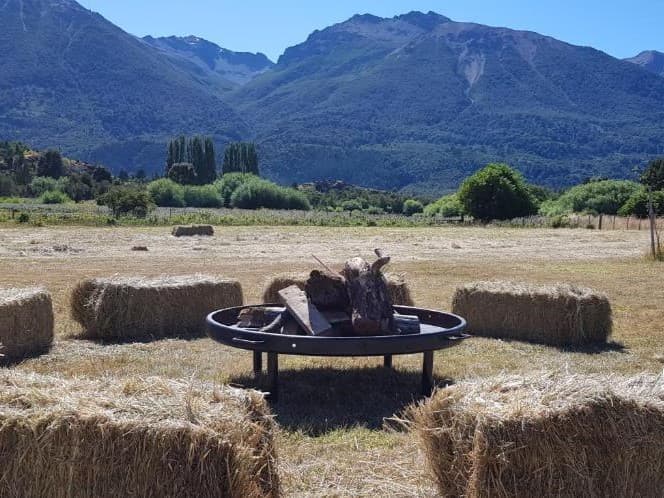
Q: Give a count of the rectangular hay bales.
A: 7